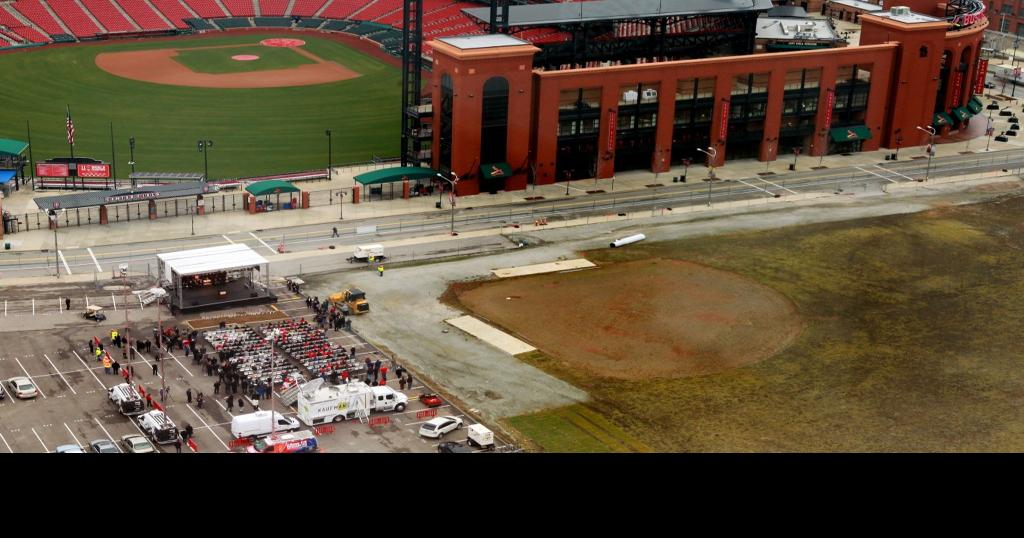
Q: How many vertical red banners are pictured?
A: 5